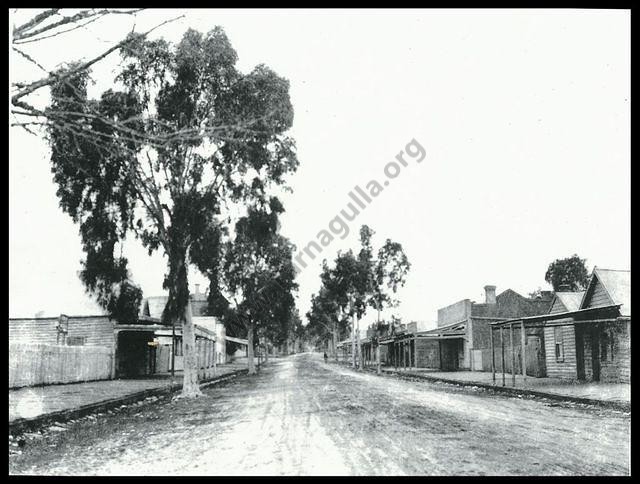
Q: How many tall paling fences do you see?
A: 1